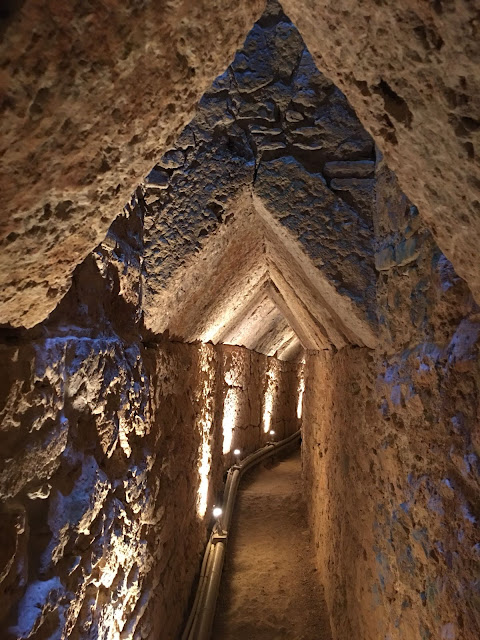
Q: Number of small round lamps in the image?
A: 3